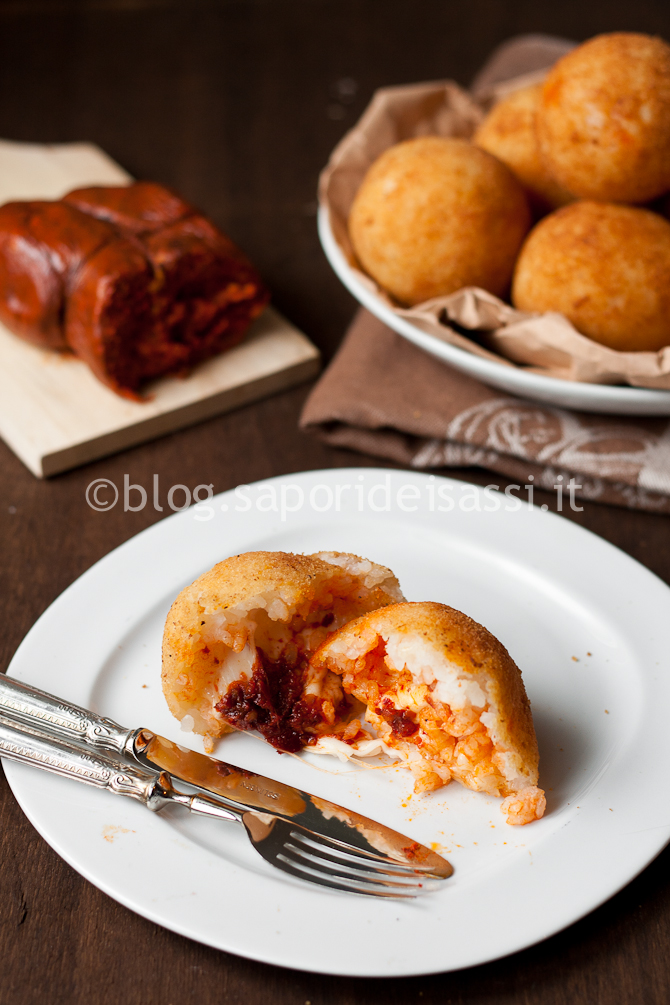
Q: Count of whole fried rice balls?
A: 4